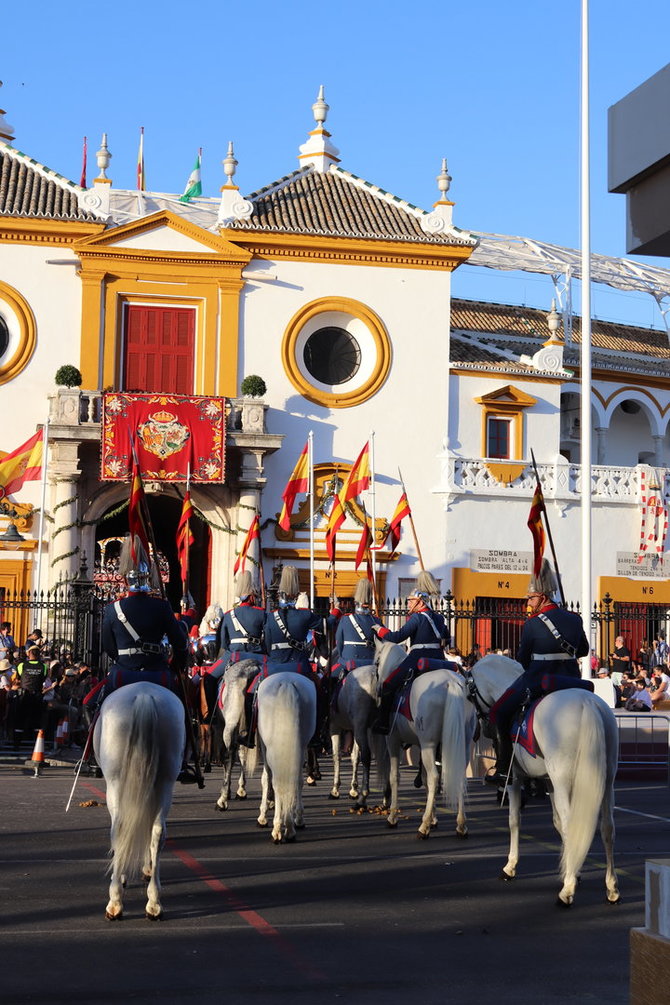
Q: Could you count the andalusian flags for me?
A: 1